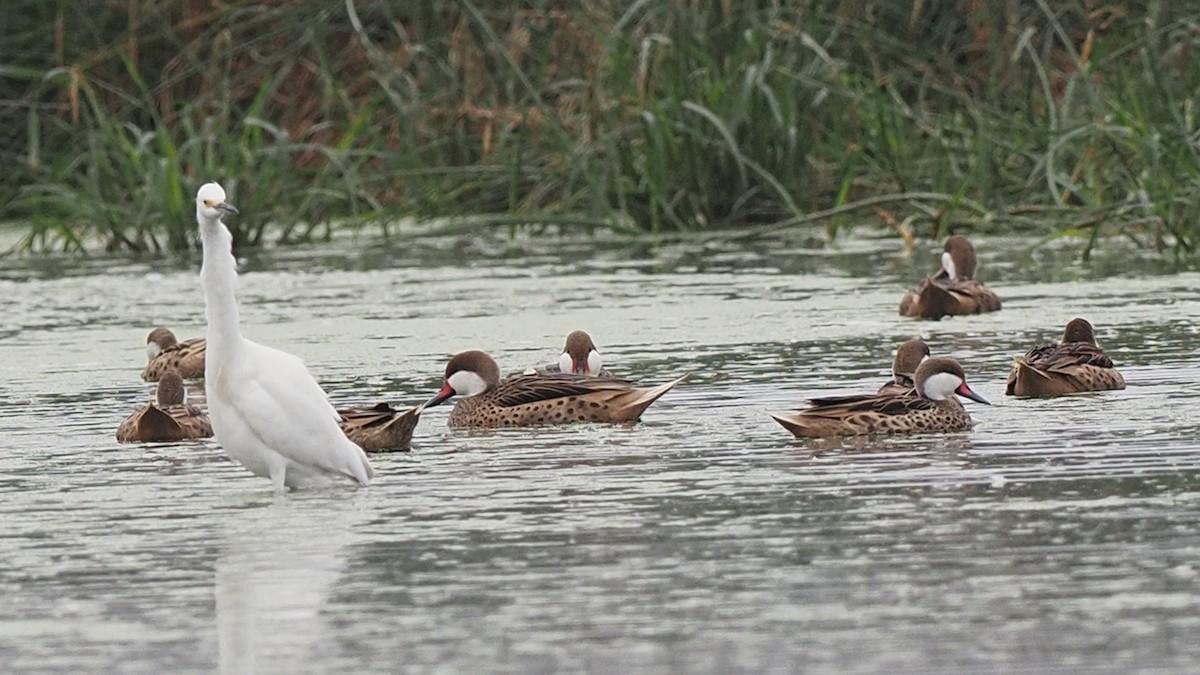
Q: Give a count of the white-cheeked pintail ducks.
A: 9